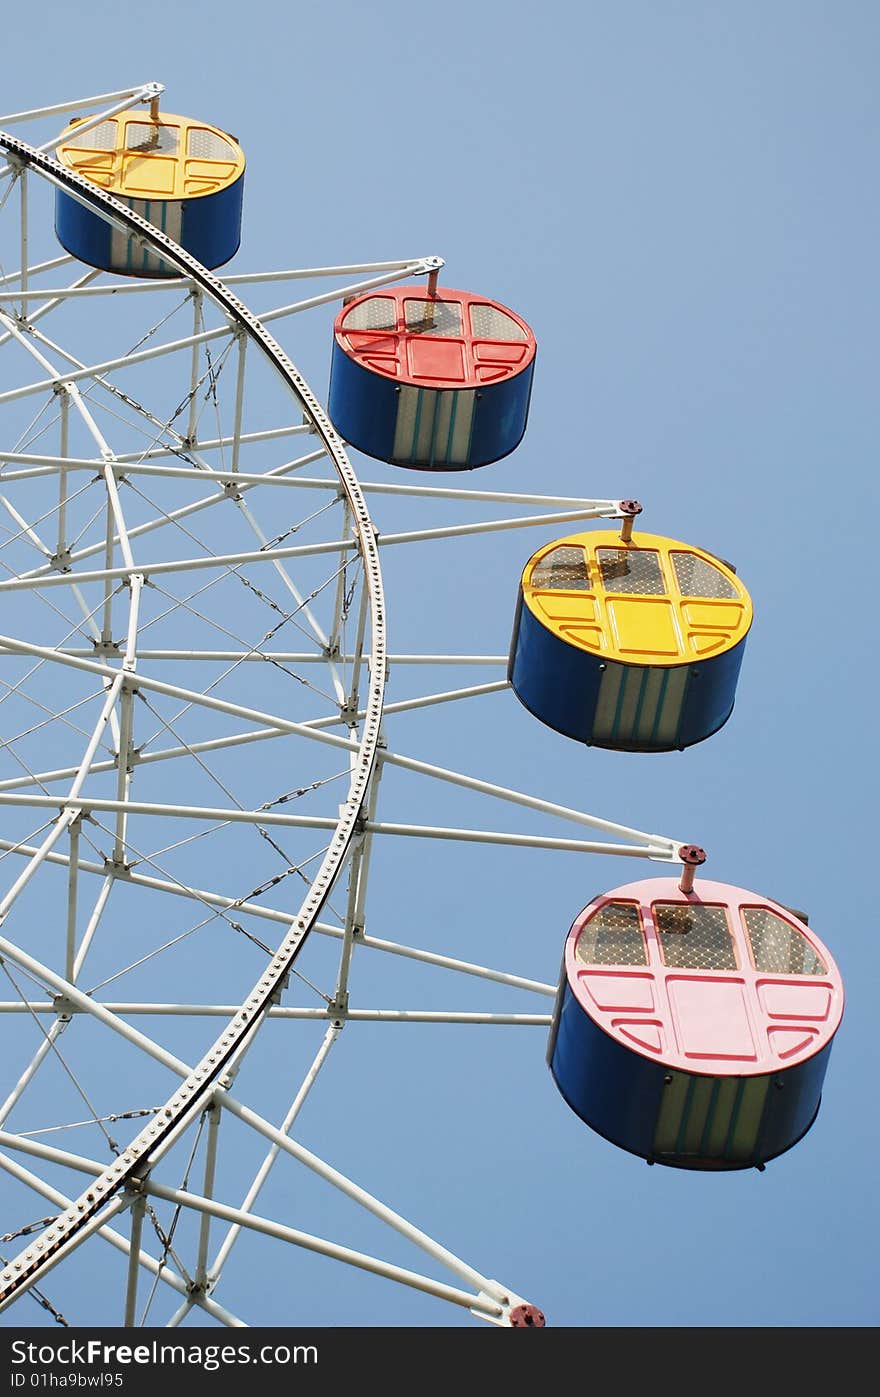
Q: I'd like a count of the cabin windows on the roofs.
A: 12